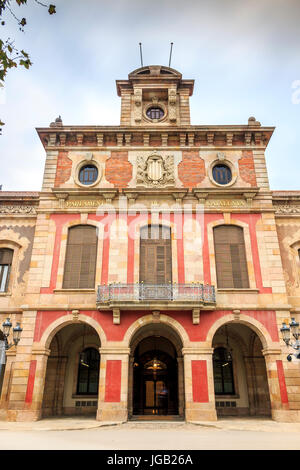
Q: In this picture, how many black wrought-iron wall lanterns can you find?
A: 4